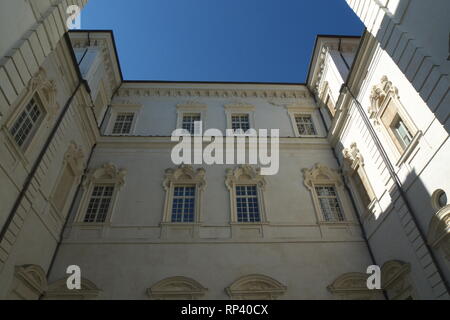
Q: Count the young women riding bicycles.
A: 0